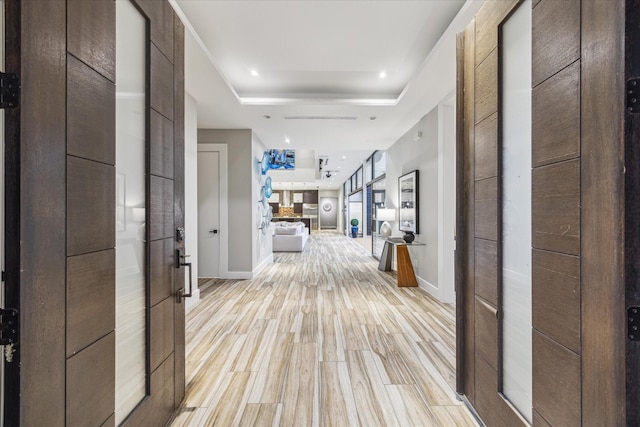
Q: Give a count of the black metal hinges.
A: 4